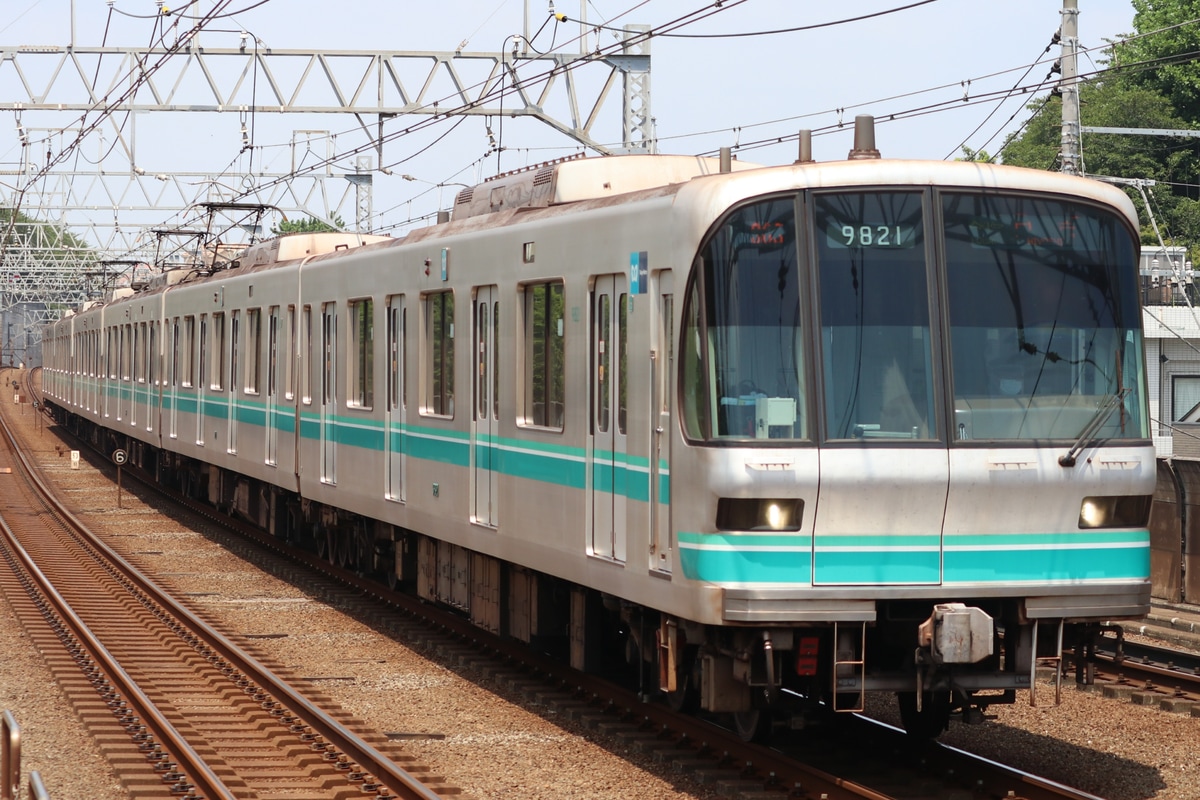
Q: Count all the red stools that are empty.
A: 0